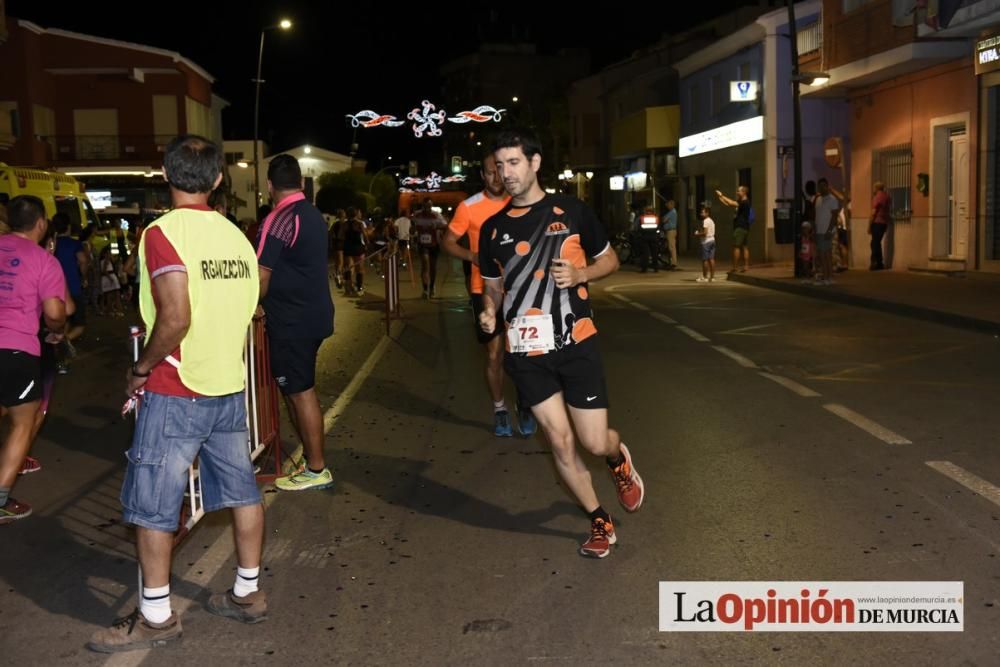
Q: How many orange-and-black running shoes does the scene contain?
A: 2